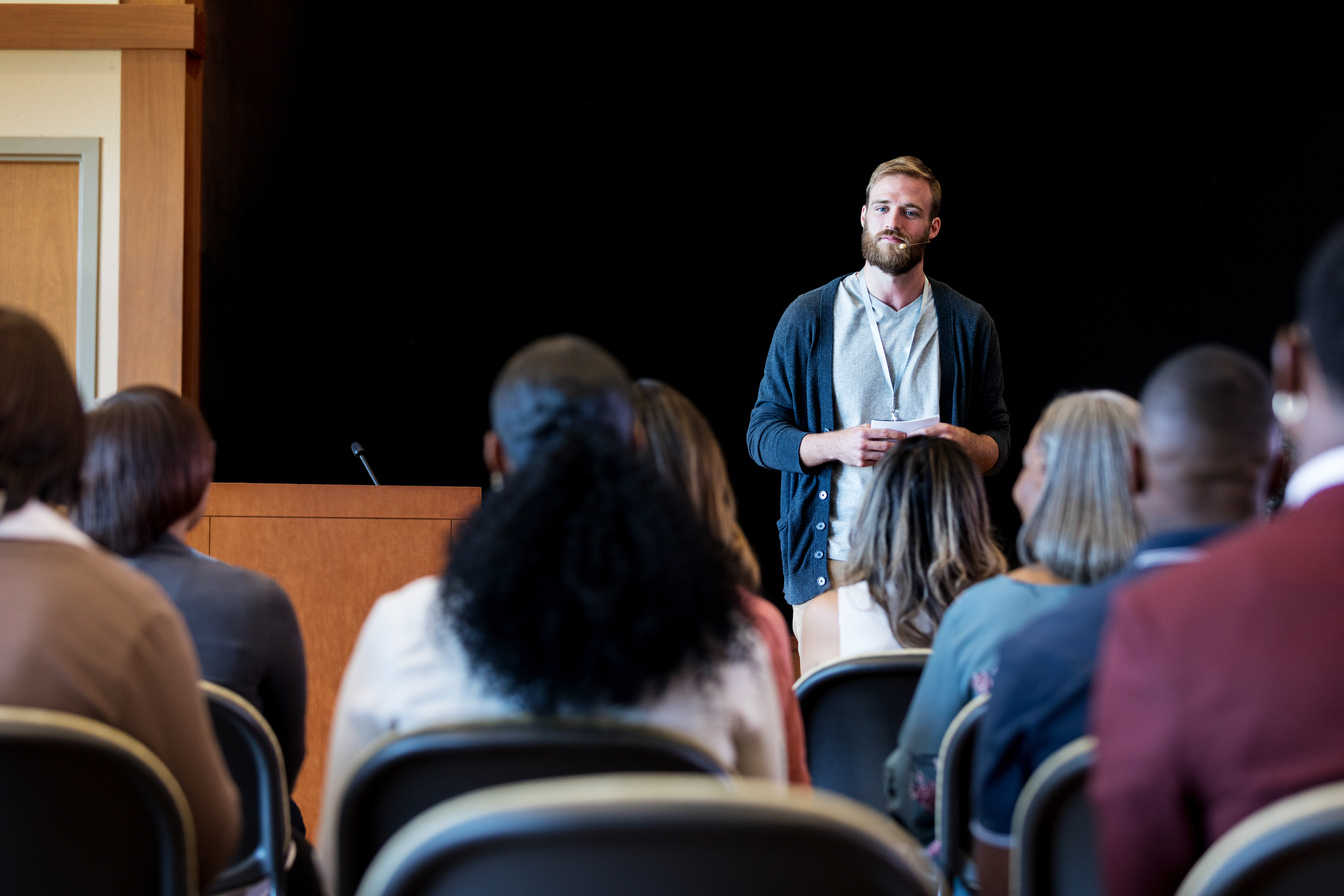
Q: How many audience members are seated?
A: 8